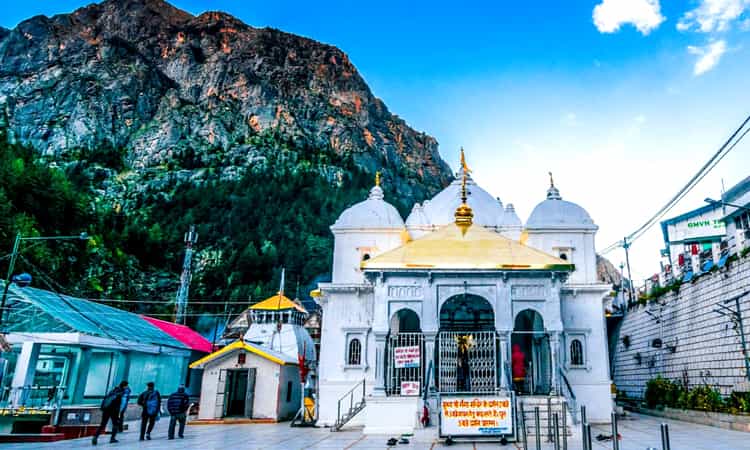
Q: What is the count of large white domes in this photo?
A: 3